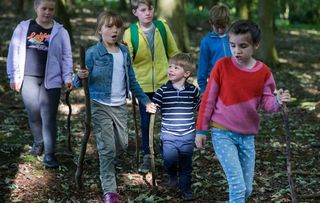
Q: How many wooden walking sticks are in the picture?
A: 5